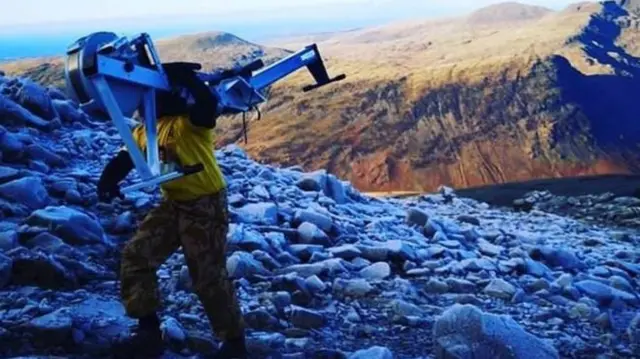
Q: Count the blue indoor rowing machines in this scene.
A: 1